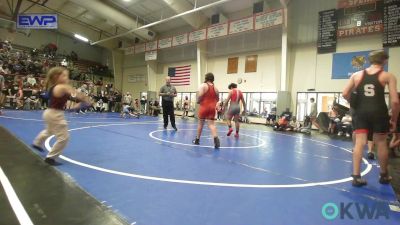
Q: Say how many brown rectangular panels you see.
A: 2